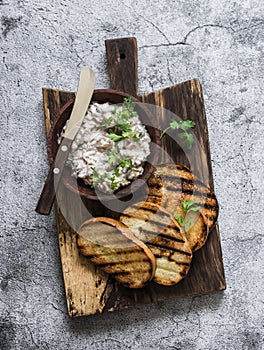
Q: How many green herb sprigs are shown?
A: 2